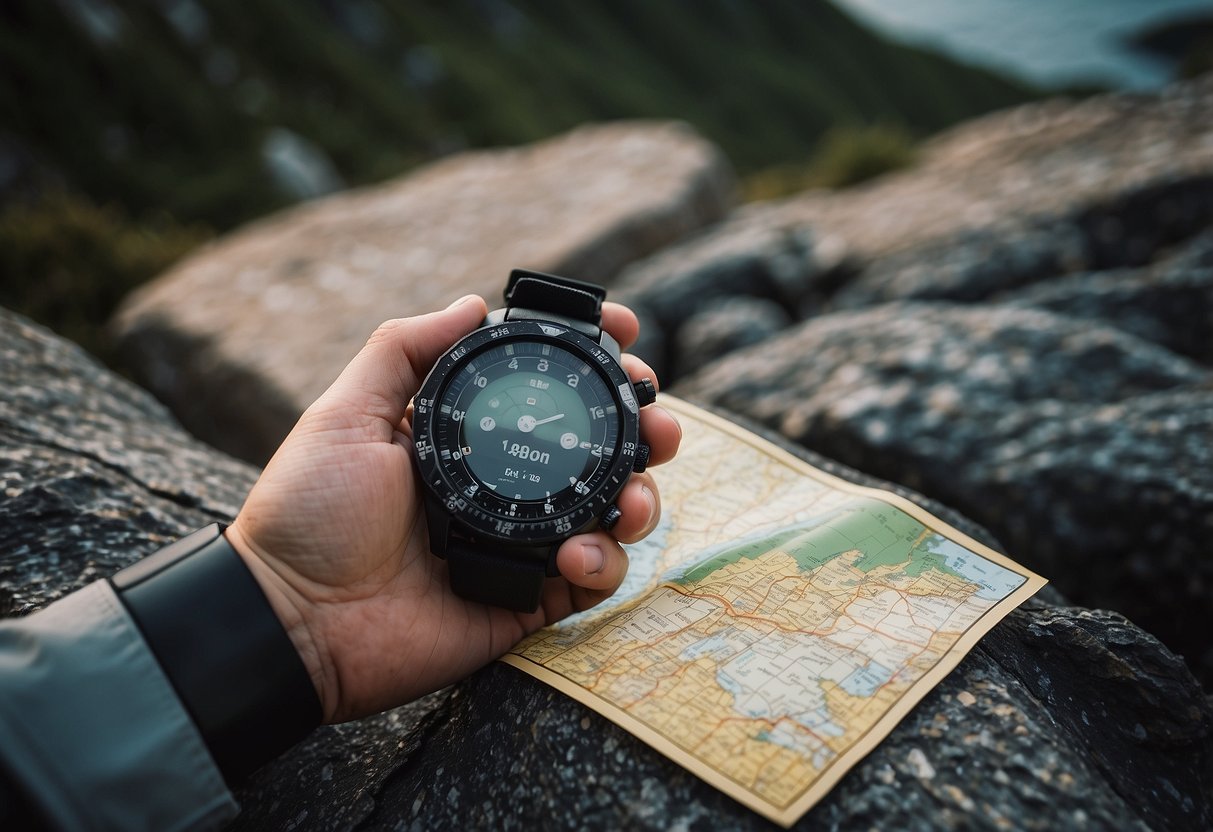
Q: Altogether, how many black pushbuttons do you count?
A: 3